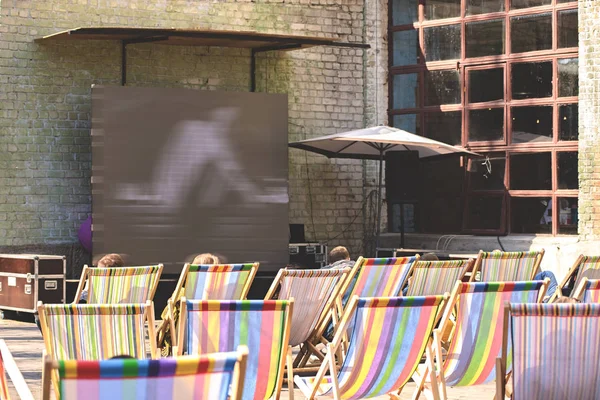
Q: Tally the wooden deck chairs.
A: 15